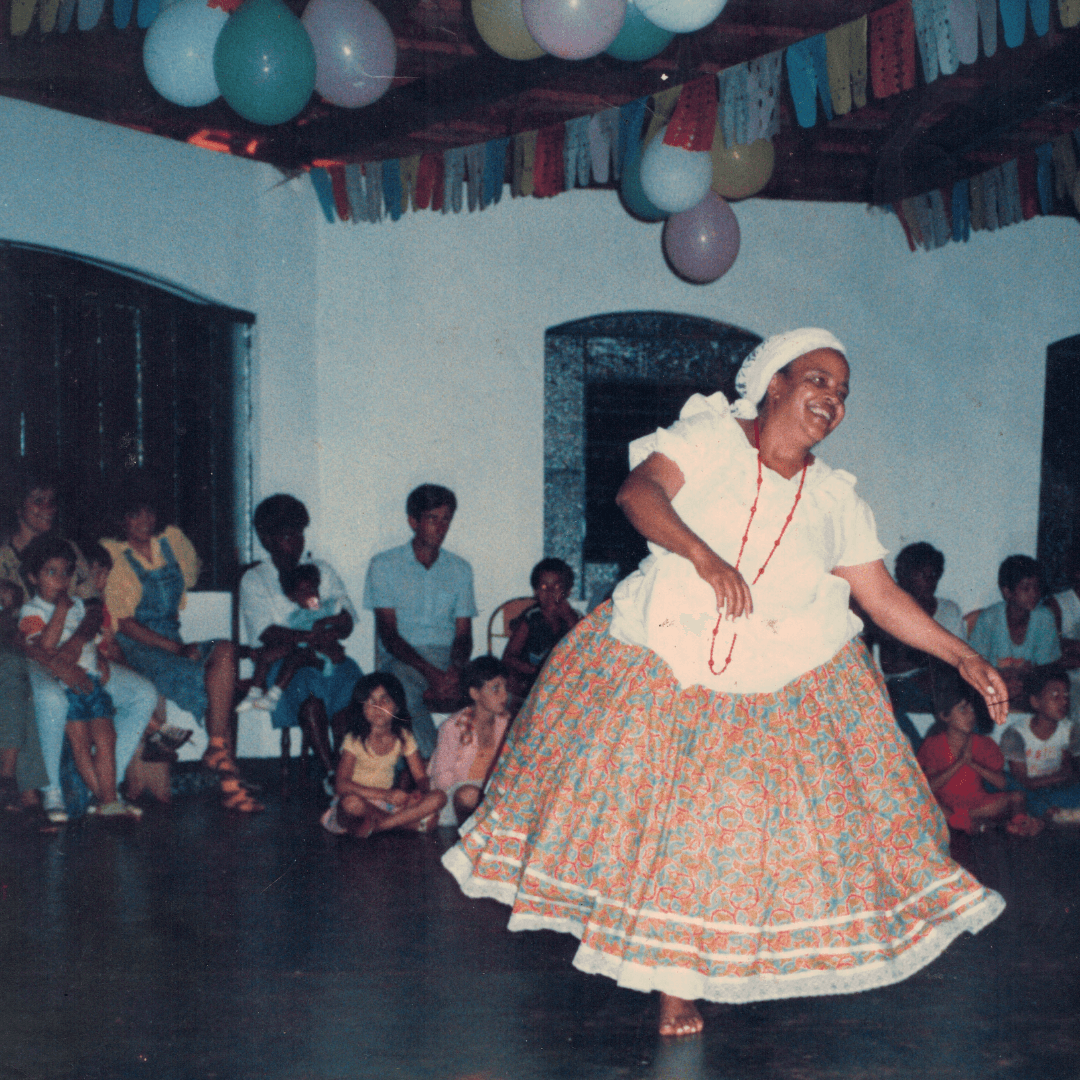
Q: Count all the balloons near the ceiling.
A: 11